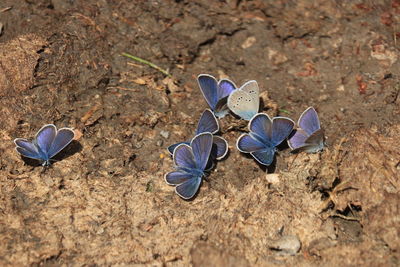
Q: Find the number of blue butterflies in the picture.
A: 6